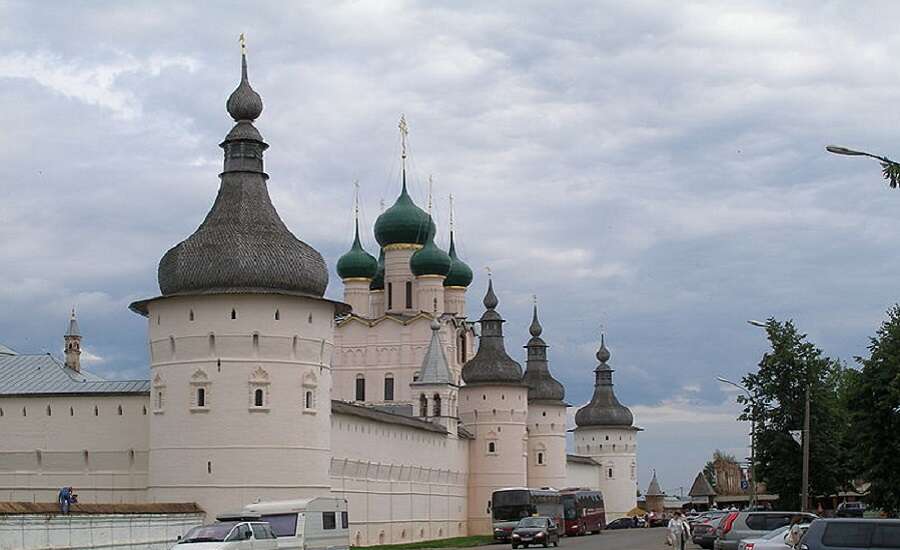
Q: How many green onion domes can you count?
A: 5